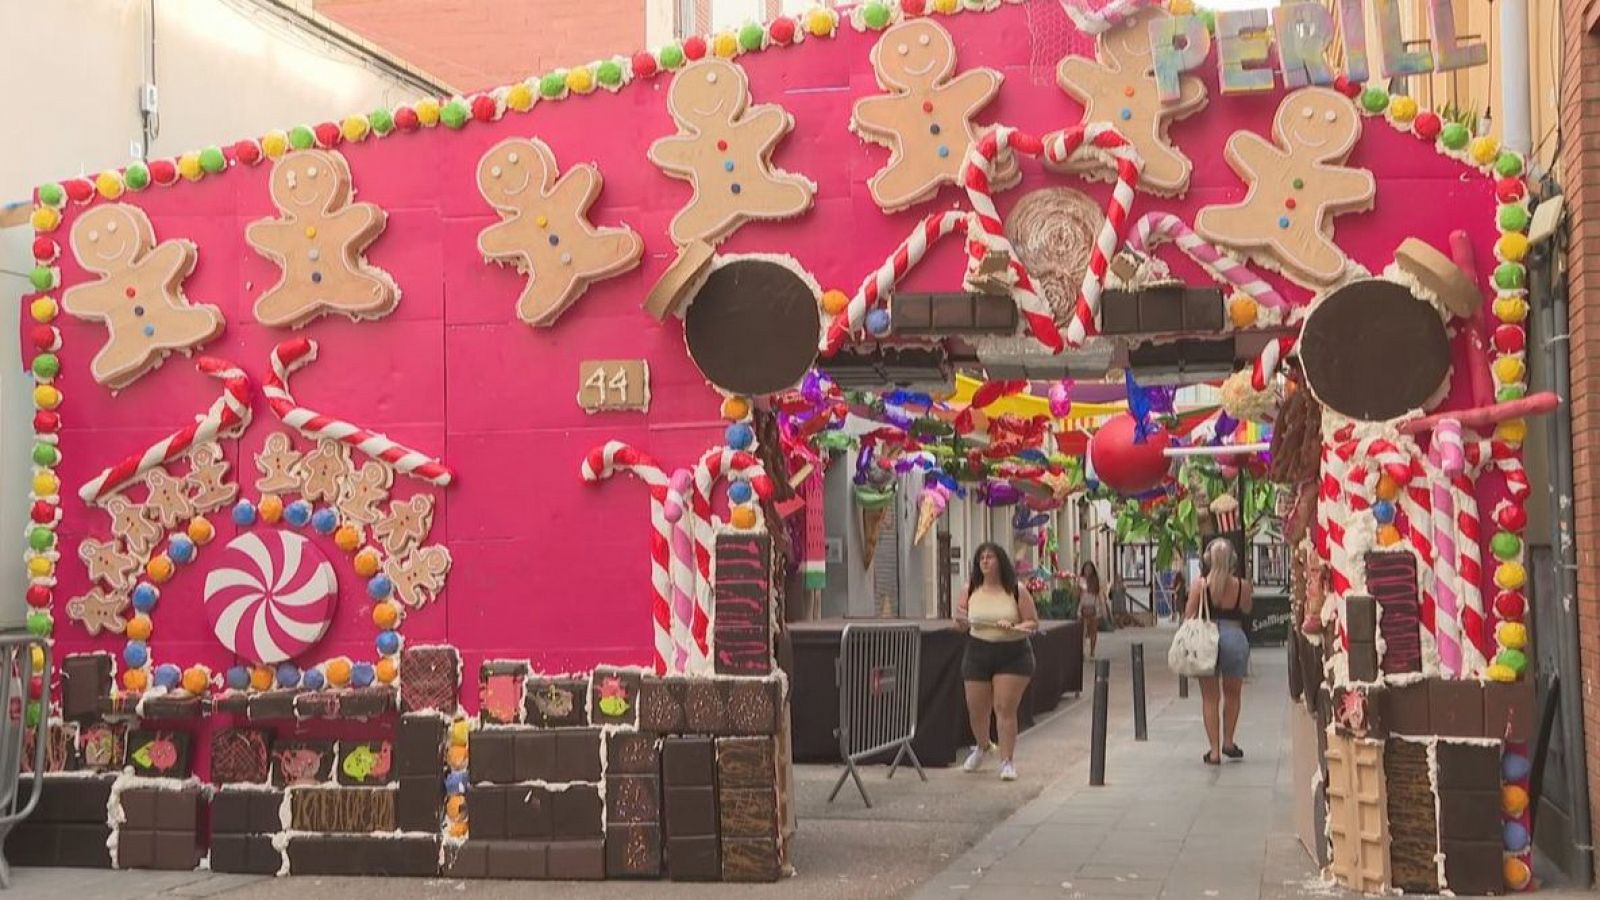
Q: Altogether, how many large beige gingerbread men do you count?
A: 7